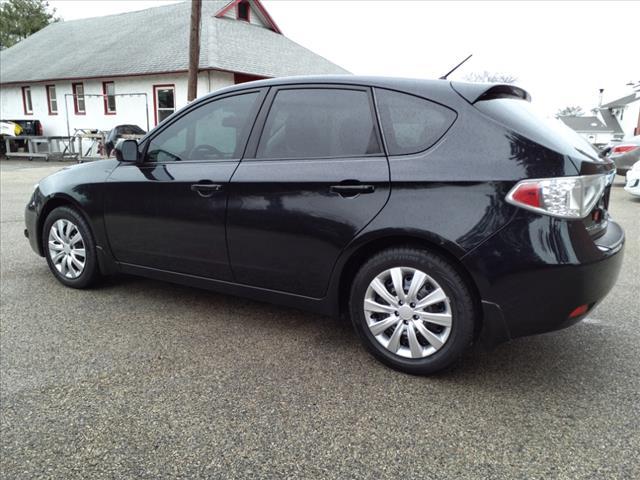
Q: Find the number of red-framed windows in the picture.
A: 6